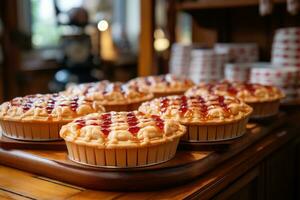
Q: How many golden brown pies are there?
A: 6